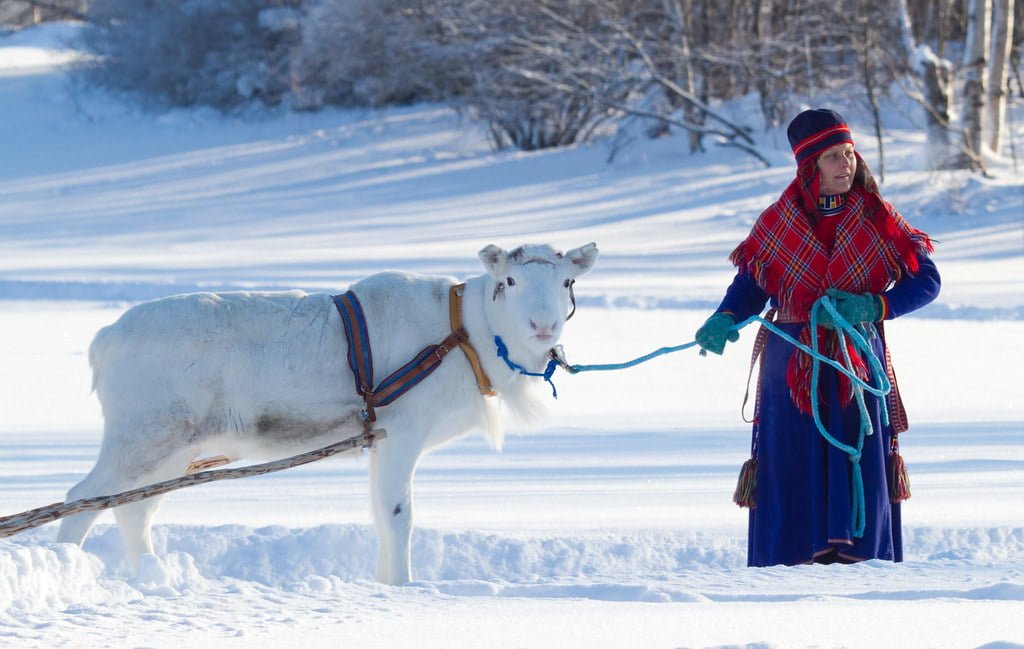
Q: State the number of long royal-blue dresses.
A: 1